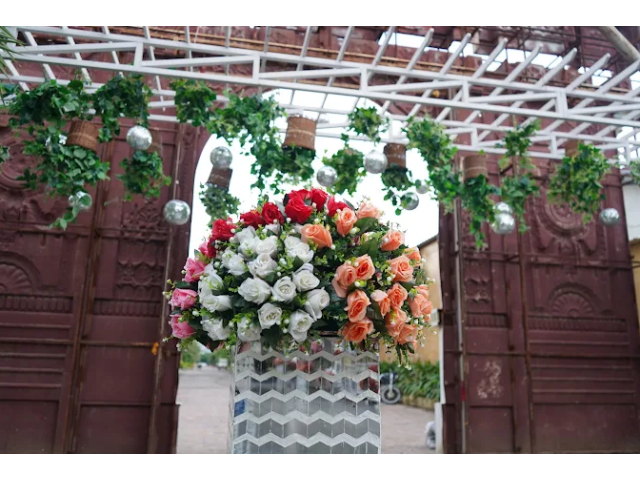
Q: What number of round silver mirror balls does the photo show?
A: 11